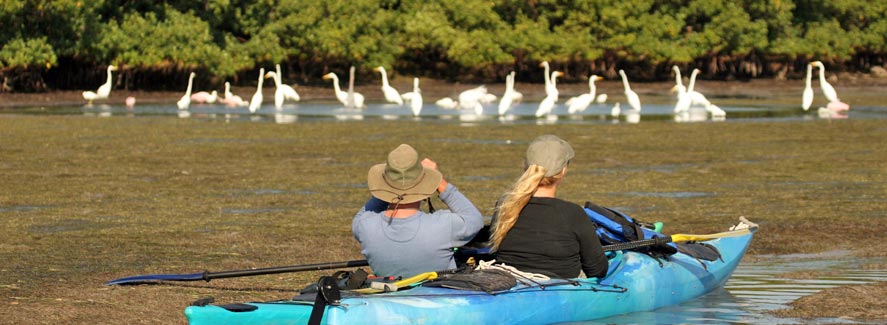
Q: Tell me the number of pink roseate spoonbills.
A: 4